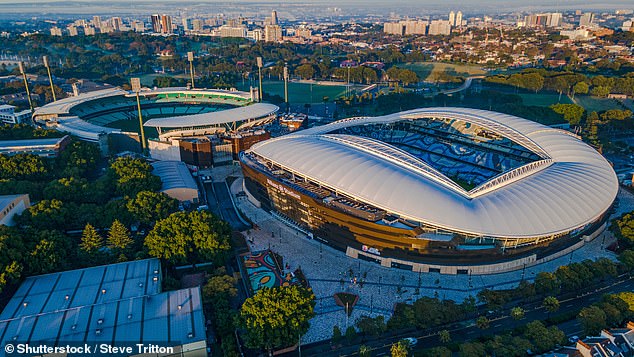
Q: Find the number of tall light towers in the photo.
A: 6